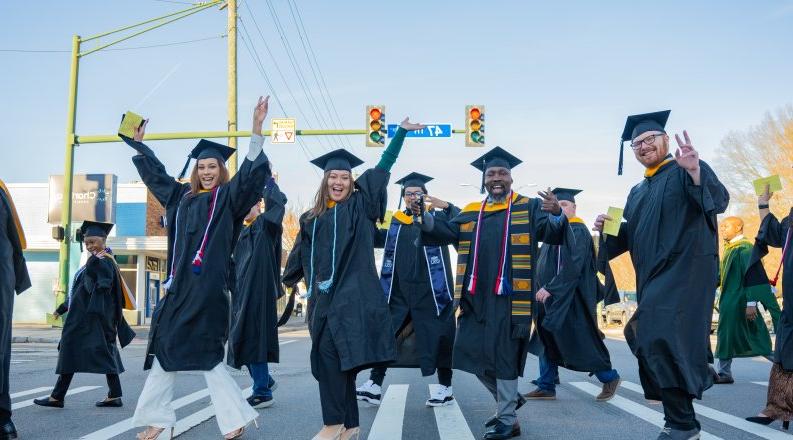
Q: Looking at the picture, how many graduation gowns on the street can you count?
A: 11